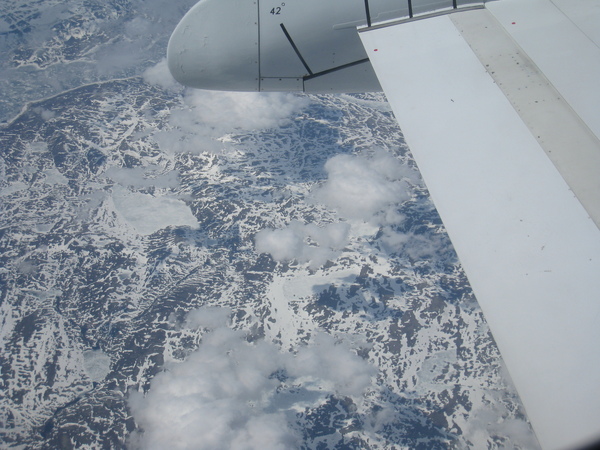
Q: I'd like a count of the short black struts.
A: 3